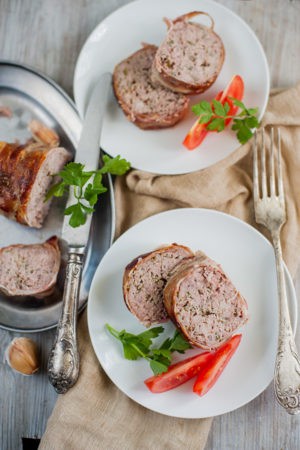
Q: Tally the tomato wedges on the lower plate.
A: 2